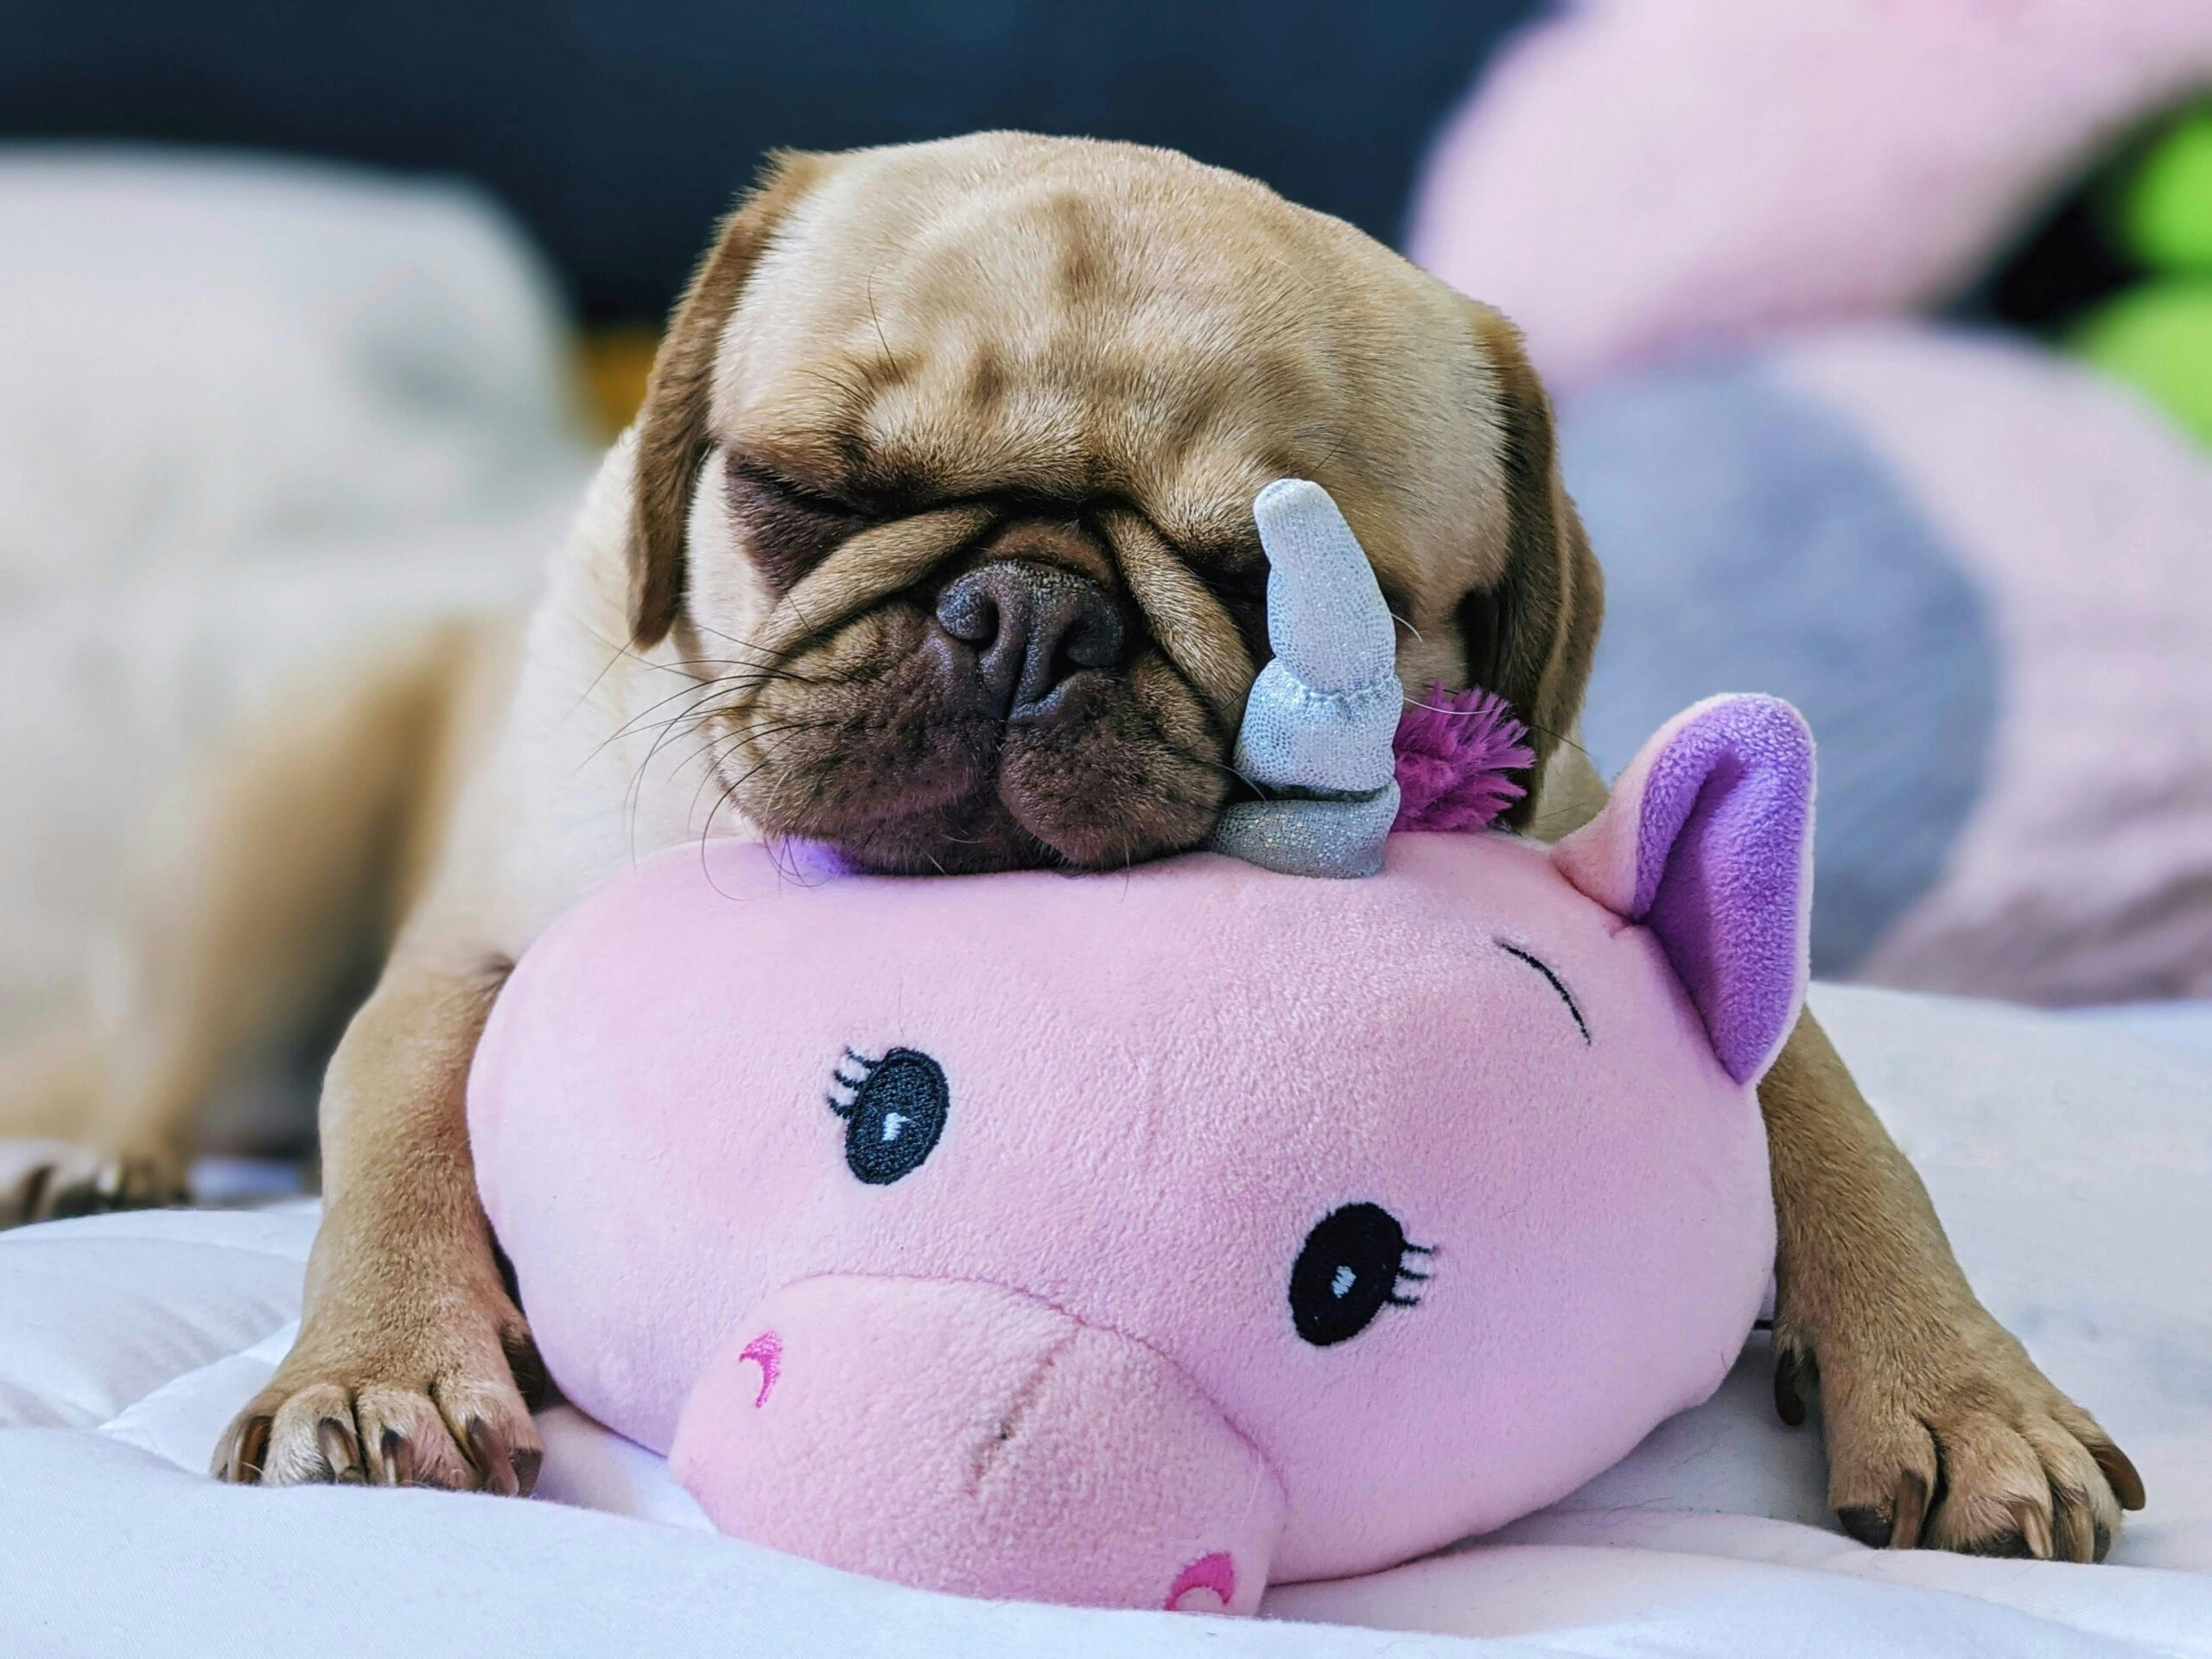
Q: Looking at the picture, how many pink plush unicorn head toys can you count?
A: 1